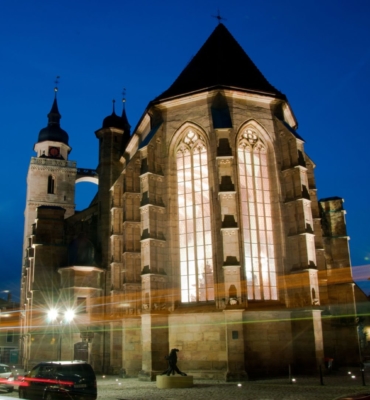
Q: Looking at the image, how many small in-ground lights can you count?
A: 7